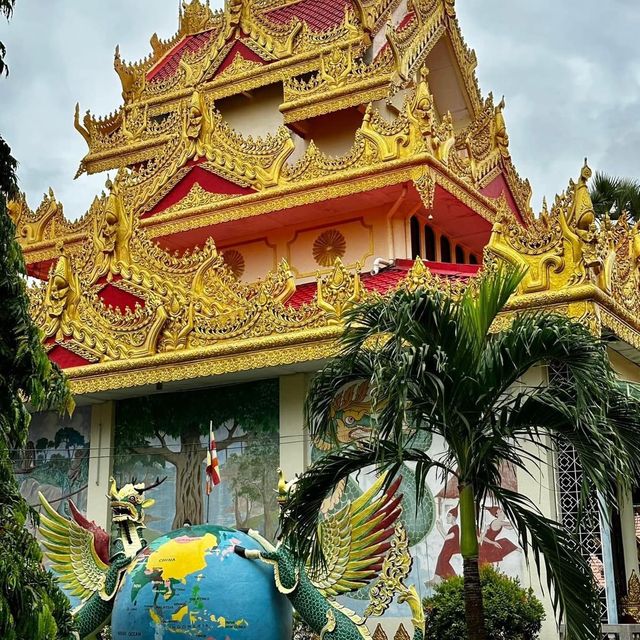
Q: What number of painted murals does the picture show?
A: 3